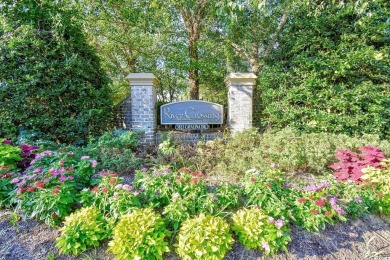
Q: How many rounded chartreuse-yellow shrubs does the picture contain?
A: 4